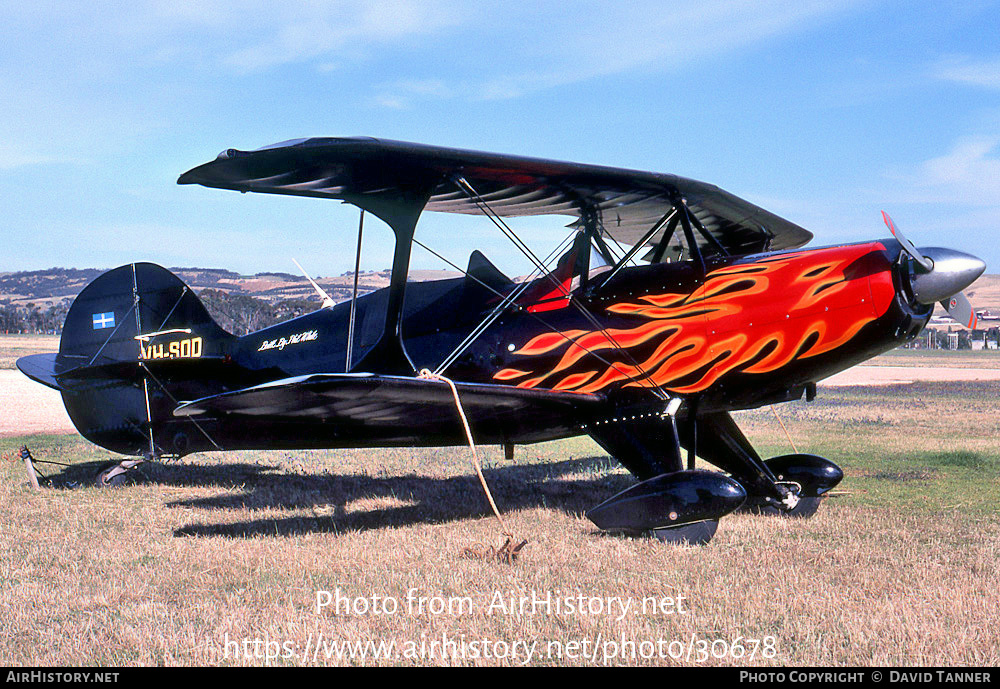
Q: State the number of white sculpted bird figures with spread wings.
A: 0